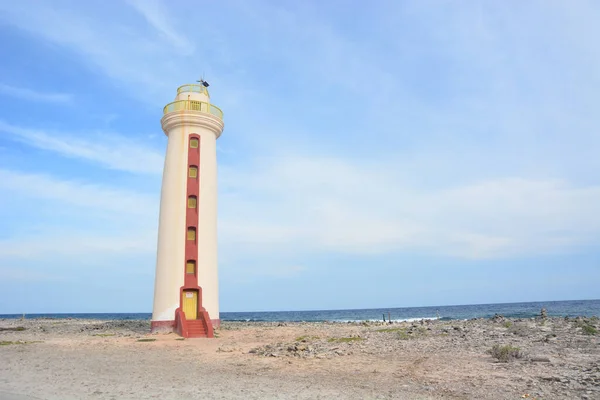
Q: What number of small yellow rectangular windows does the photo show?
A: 5